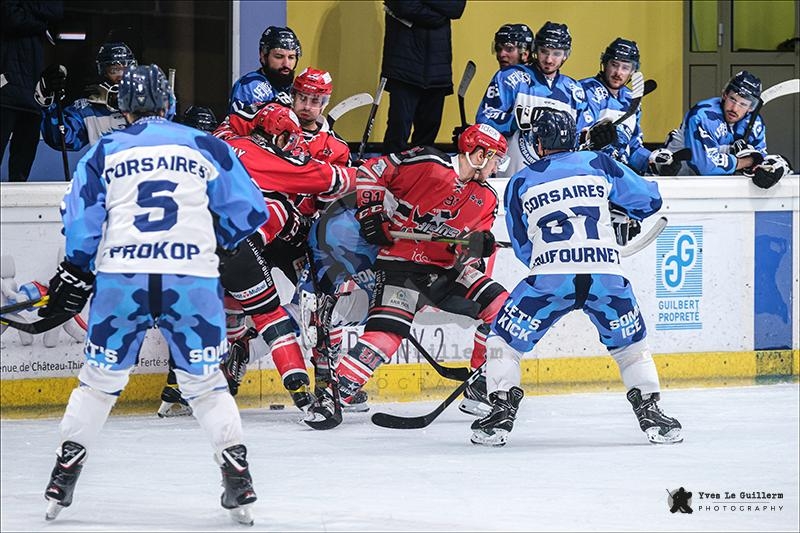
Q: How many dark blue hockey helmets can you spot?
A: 9